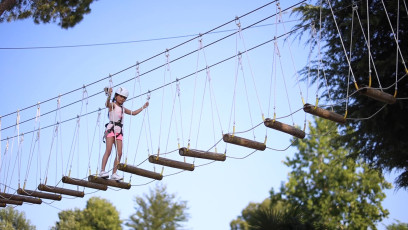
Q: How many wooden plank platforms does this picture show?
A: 14